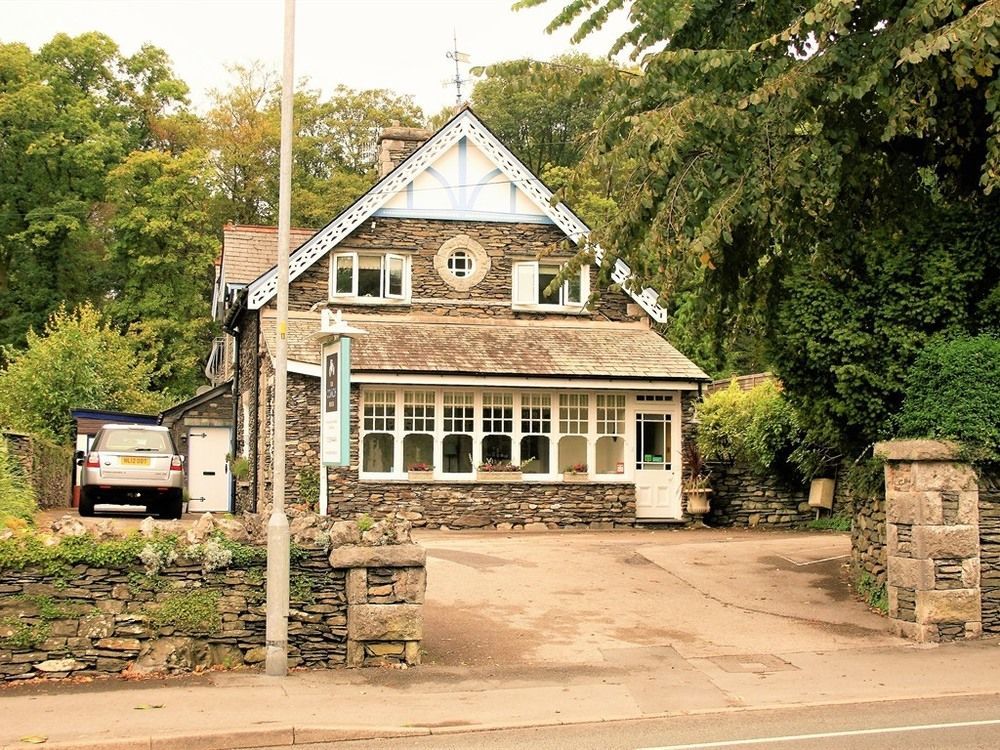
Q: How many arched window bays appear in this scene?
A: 7